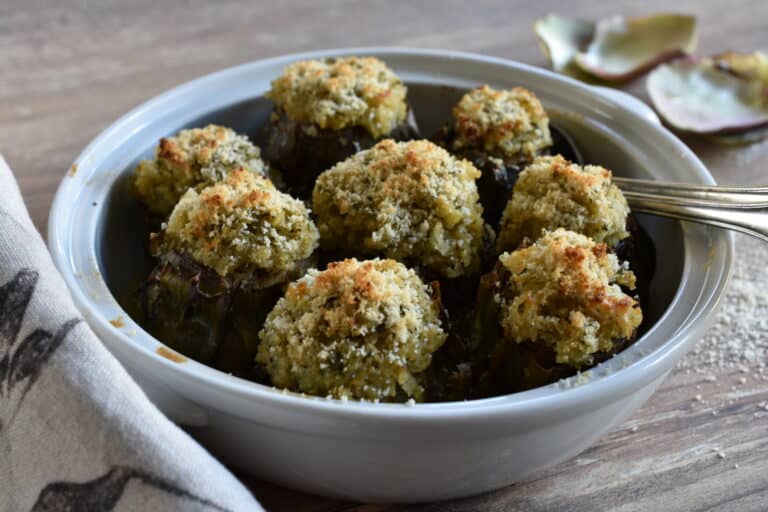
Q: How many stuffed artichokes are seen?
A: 8